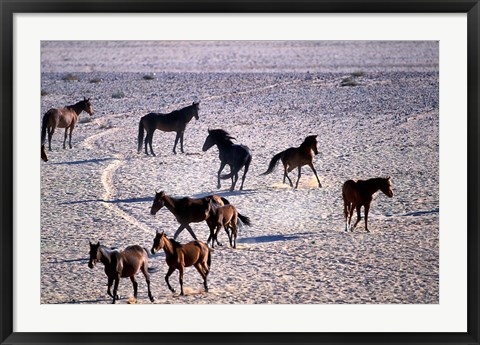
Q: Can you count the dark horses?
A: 2